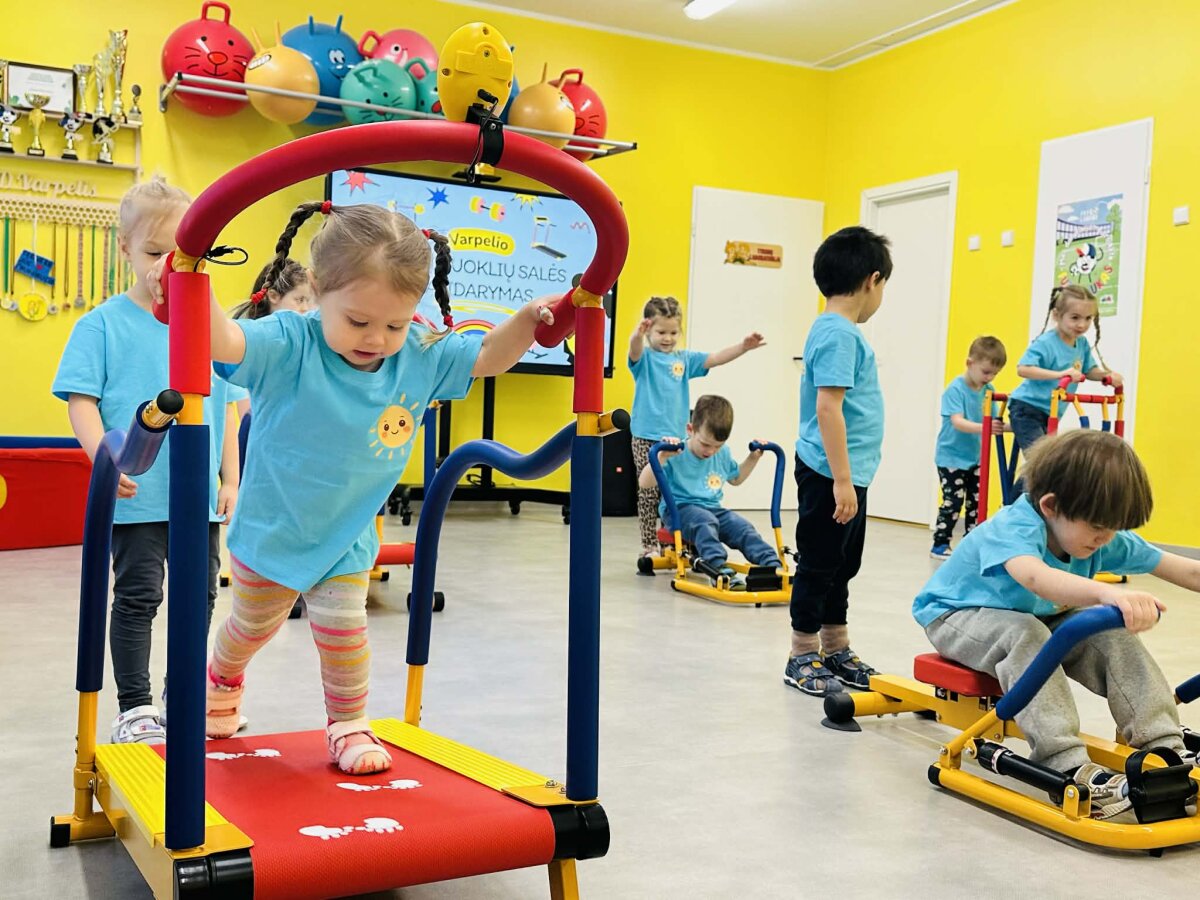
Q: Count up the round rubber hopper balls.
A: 9